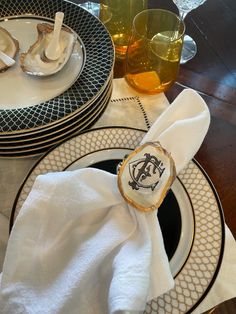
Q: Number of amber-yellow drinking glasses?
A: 2